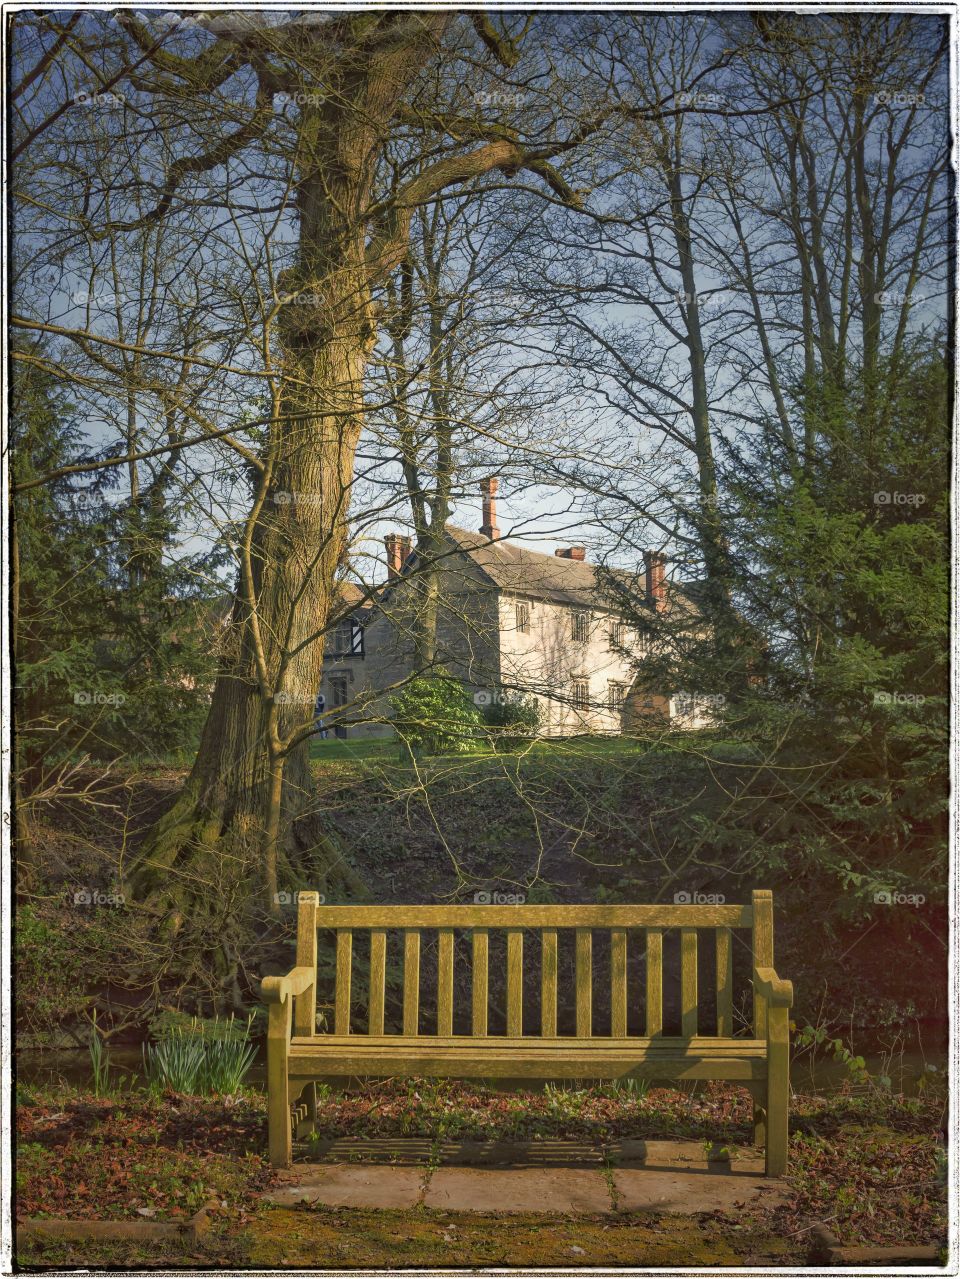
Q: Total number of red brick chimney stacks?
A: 4